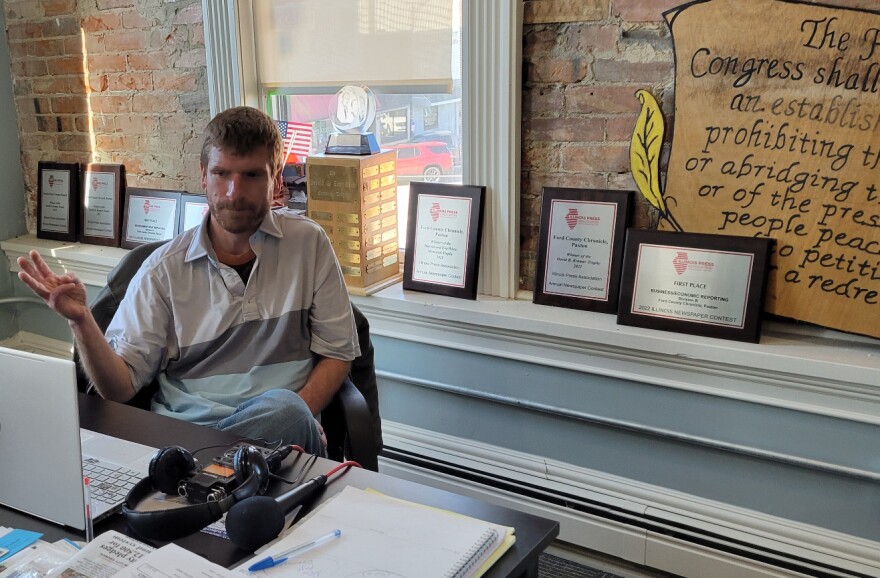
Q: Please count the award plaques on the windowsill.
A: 7